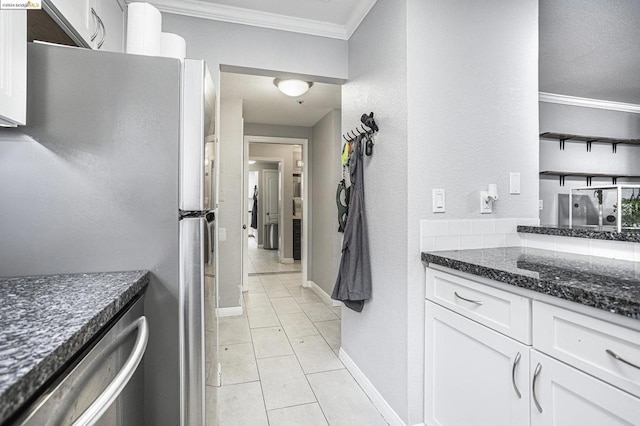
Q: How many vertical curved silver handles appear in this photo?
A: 4